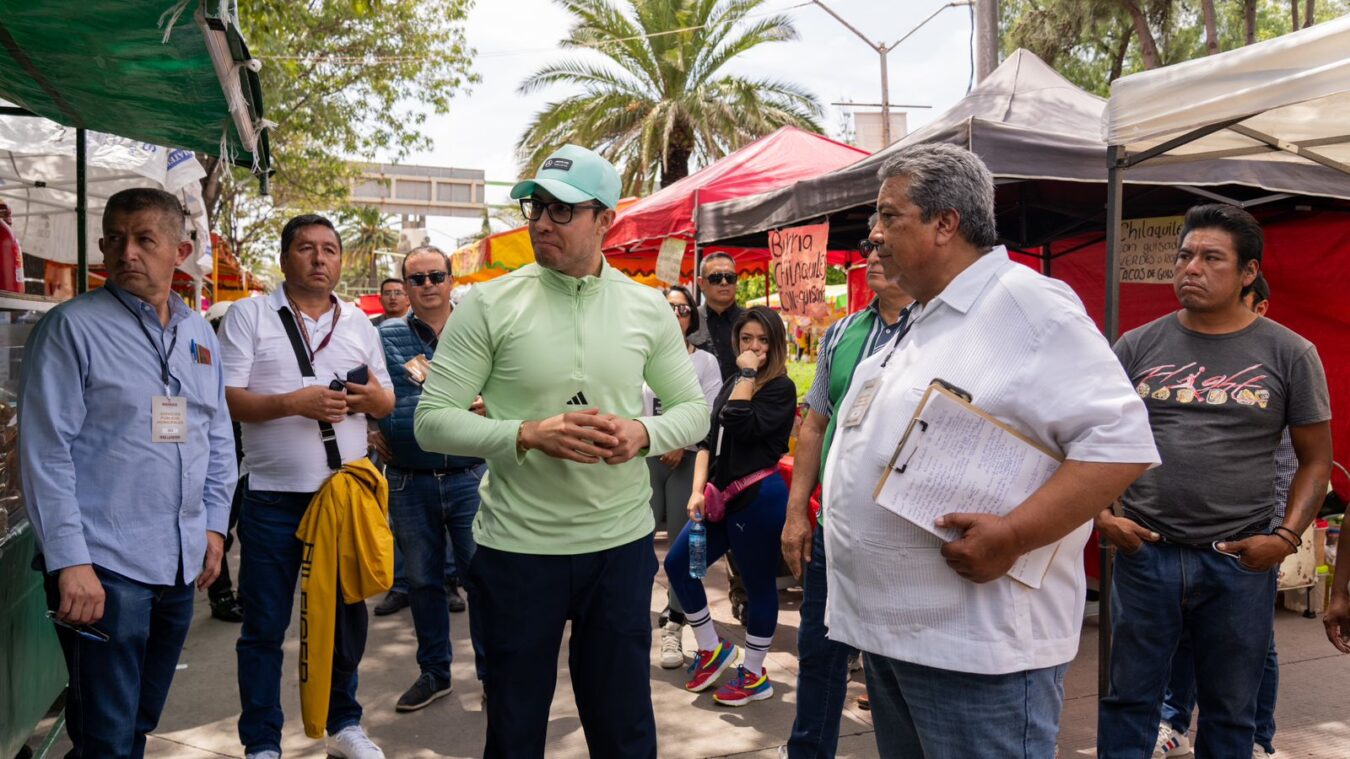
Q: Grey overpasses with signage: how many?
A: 1